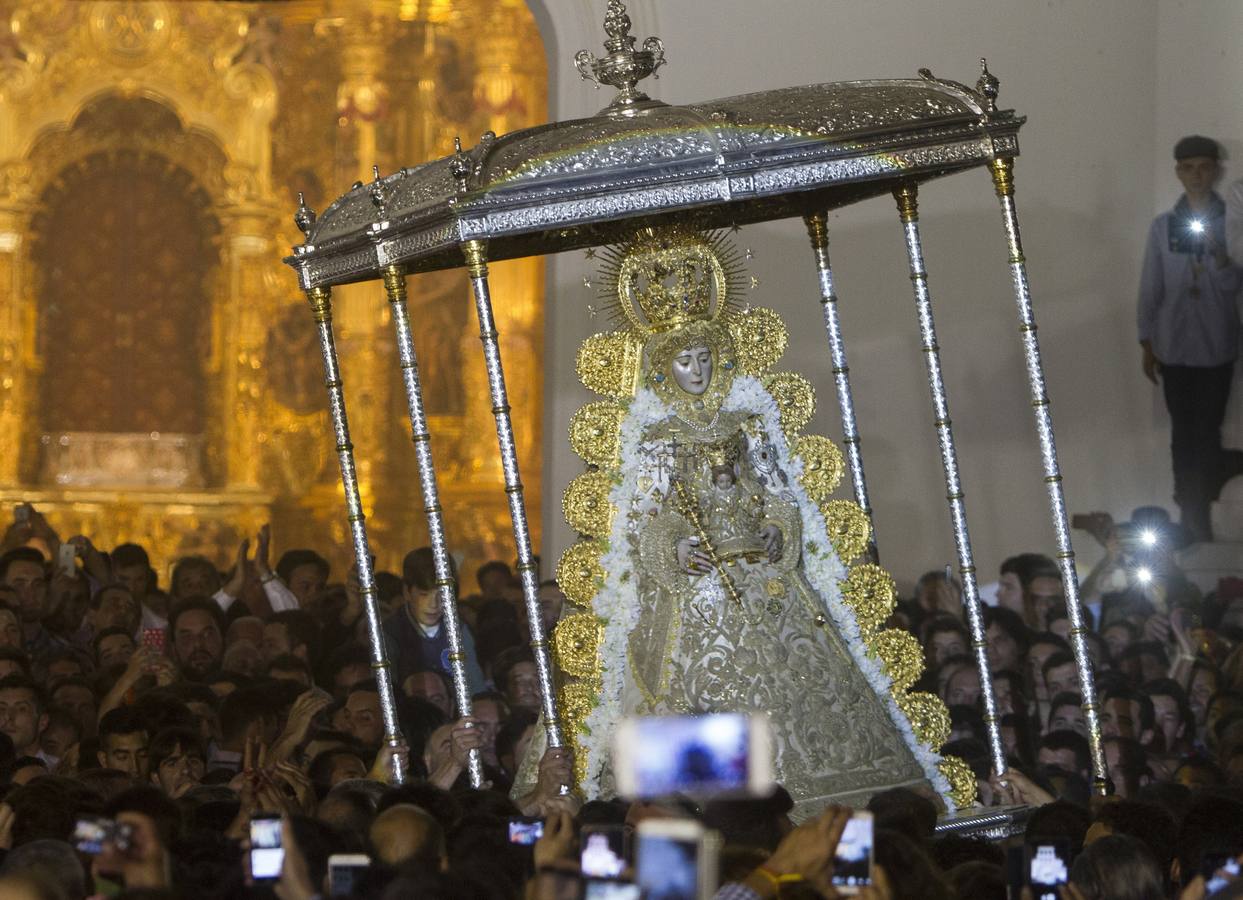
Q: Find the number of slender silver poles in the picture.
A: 6